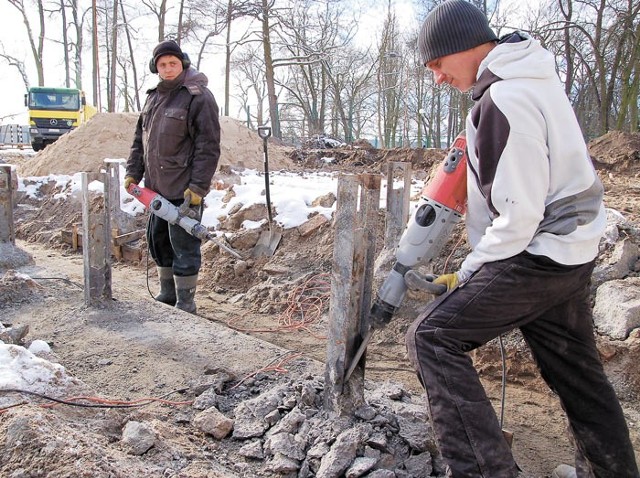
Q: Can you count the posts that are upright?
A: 5